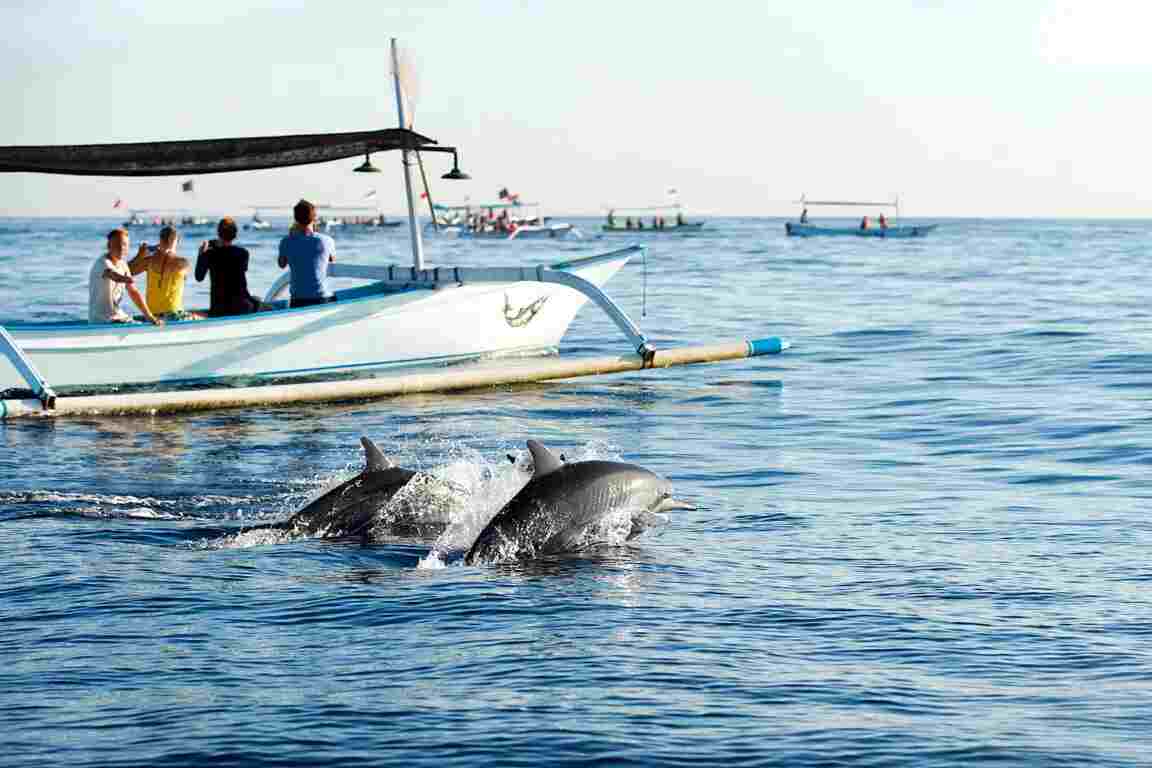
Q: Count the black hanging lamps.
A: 2